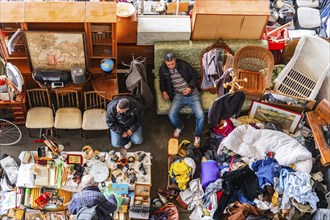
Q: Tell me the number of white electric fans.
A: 1